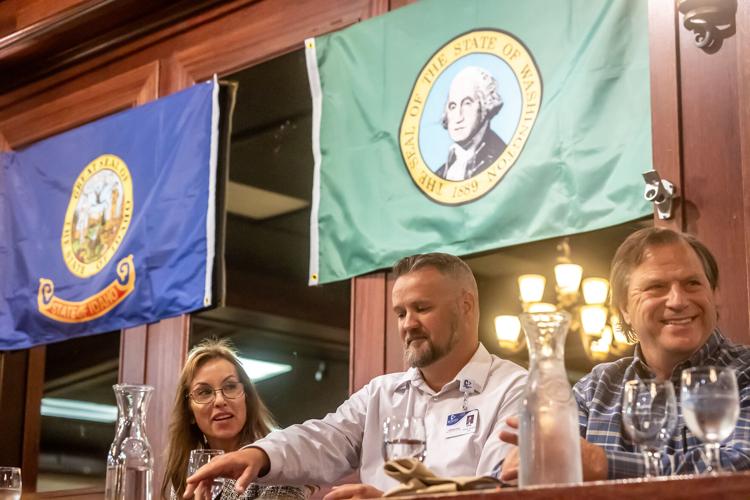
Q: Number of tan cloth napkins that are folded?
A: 1